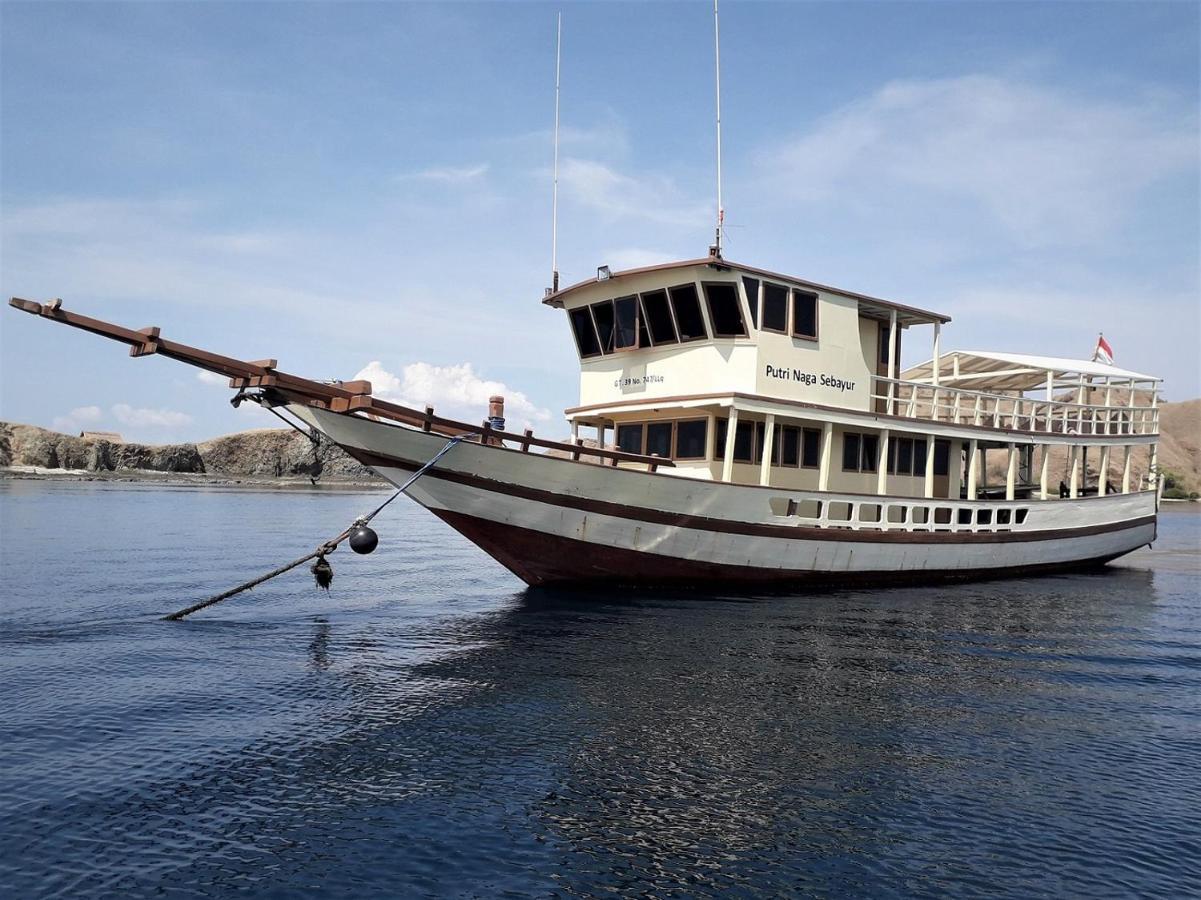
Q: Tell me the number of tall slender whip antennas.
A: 2